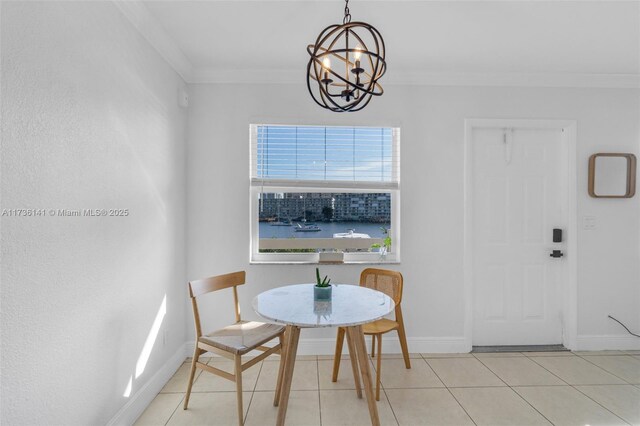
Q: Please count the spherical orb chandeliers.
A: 1